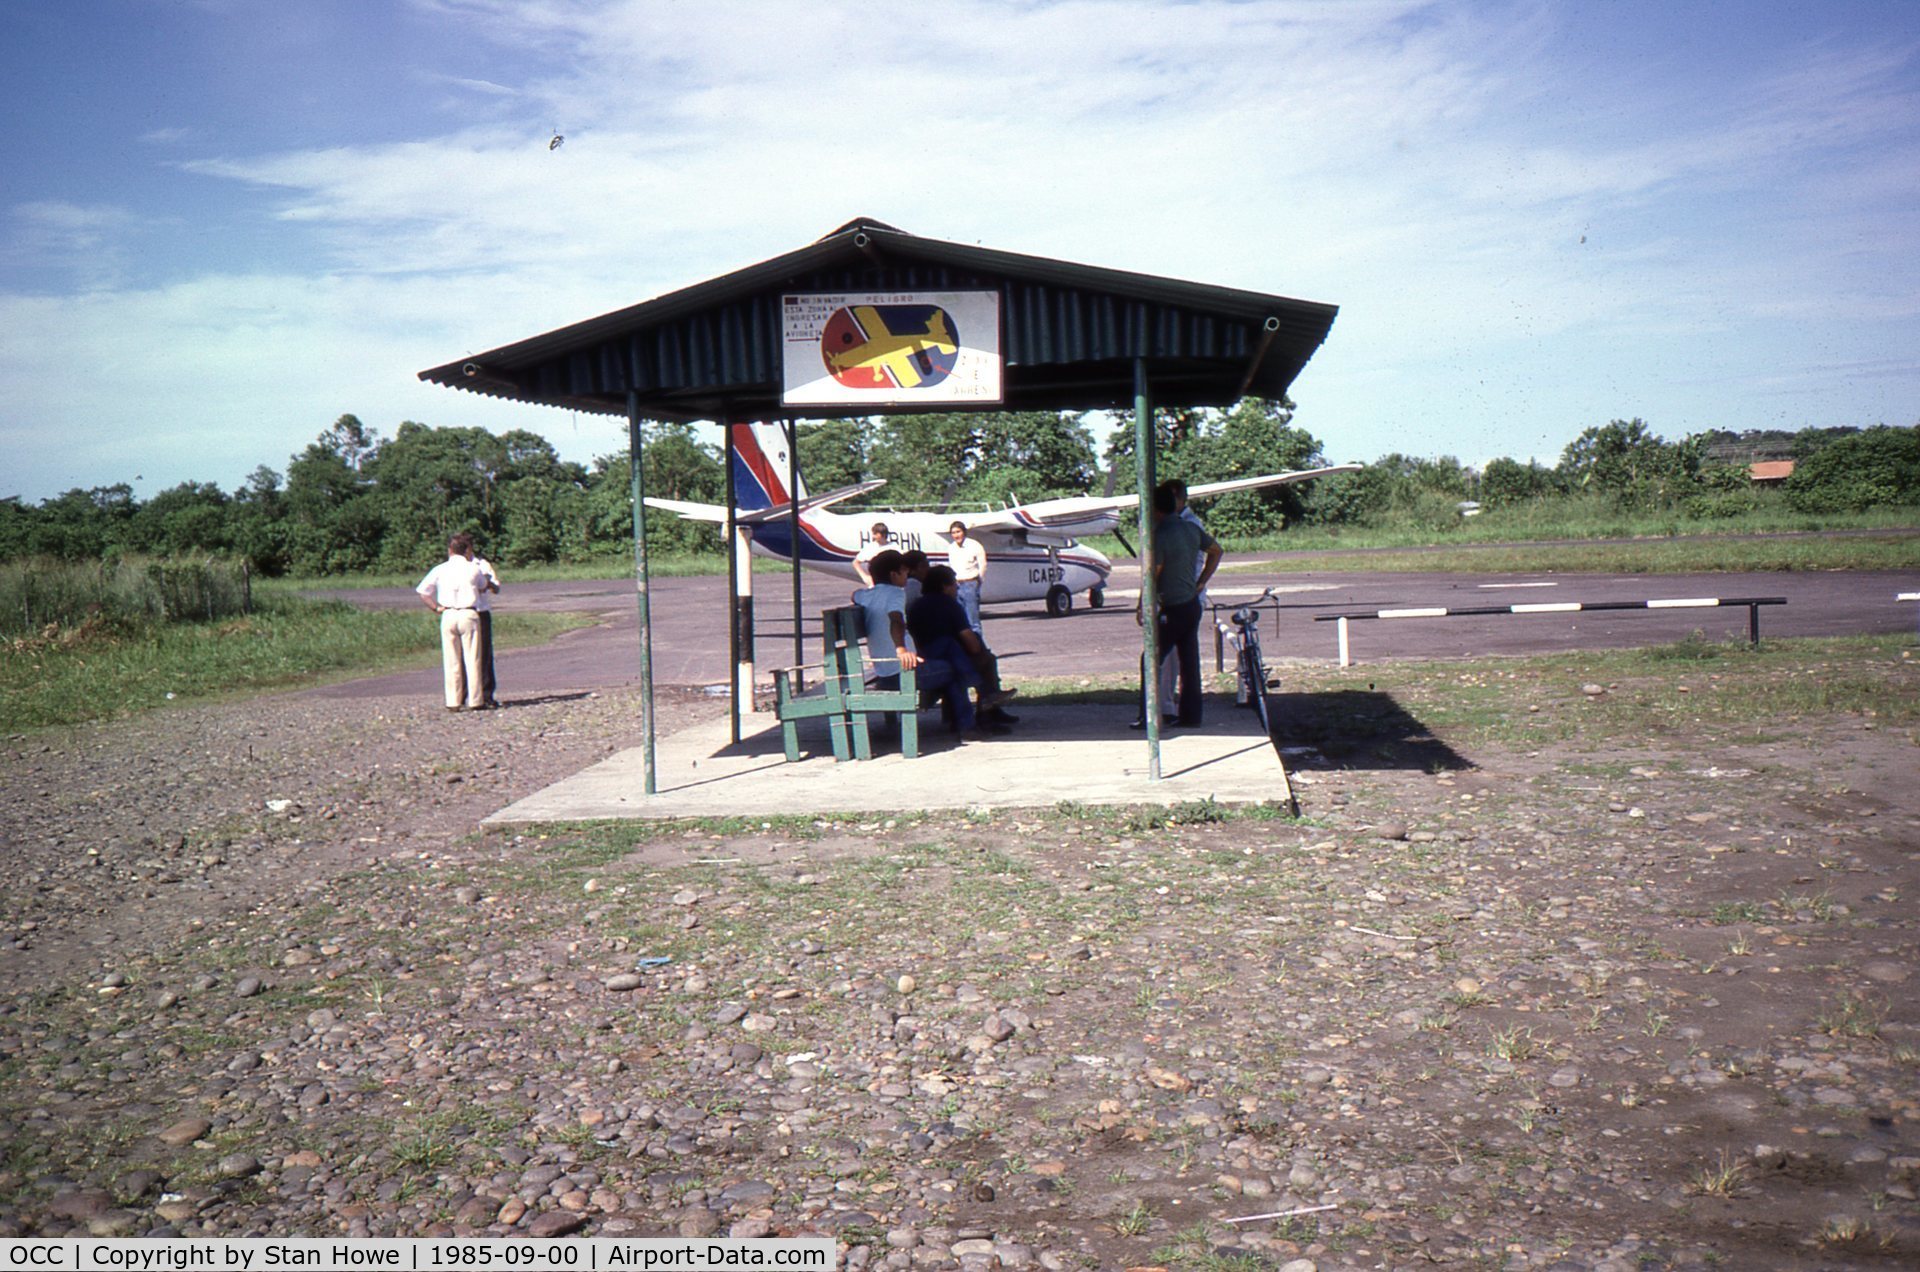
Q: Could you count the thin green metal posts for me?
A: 4